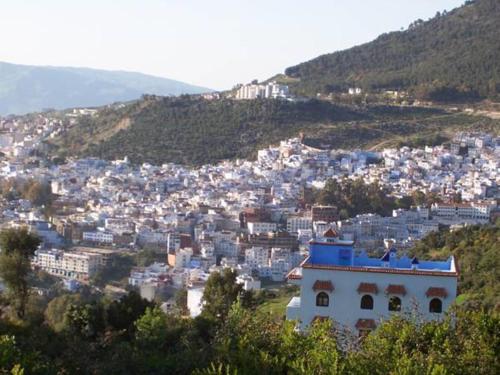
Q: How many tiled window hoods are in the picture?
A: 6